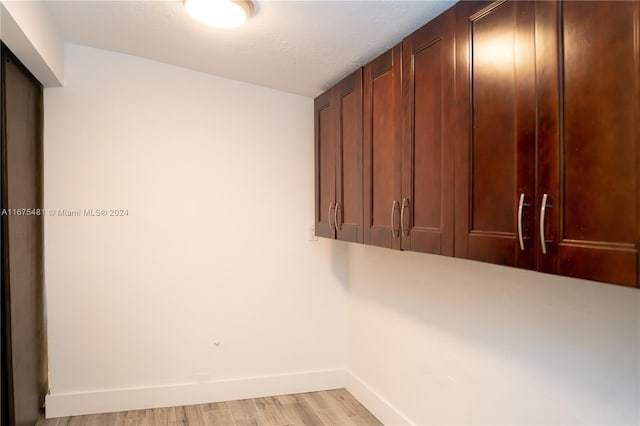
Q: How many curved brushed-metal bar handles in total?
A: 6